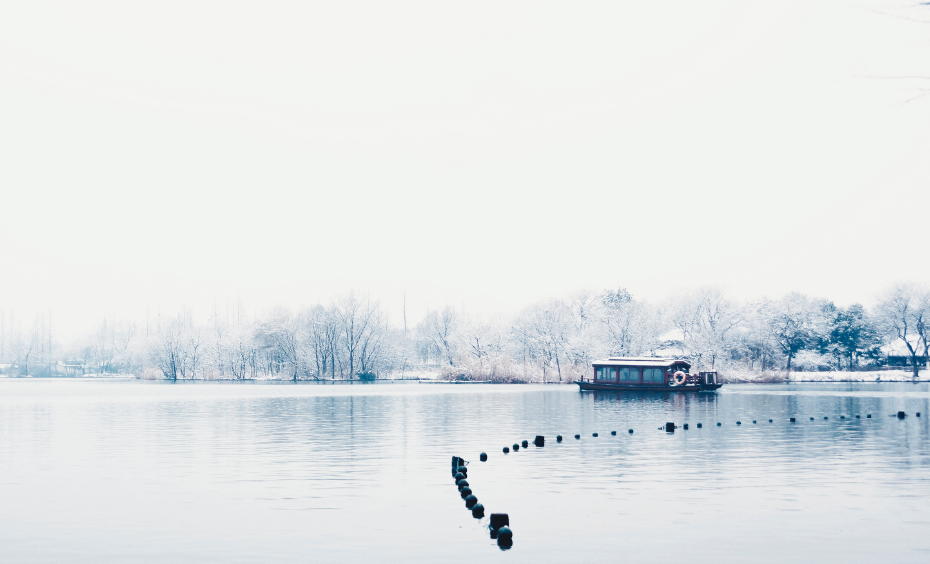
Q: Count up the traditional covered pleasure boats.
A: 1